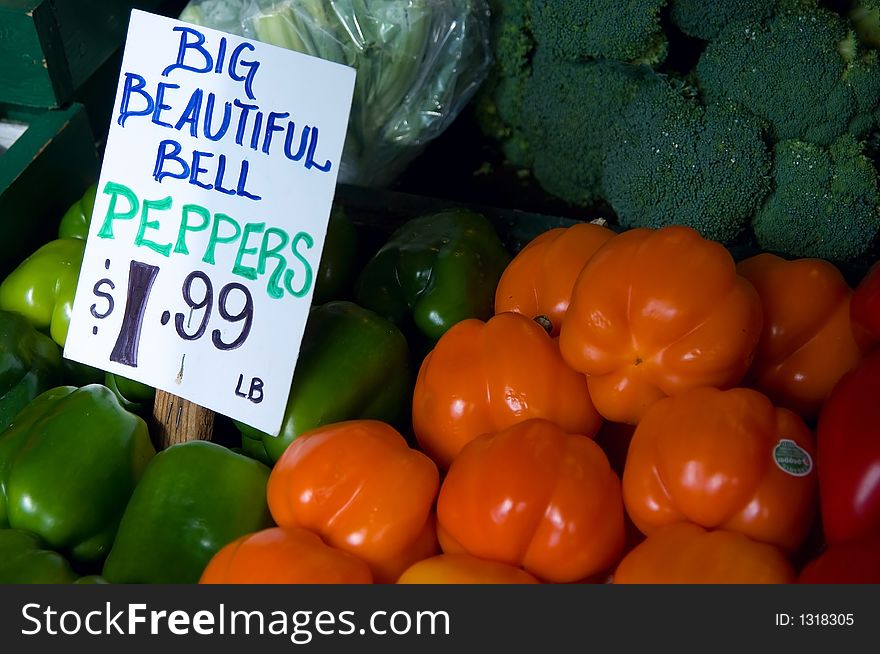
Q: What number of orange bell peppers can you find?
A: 10